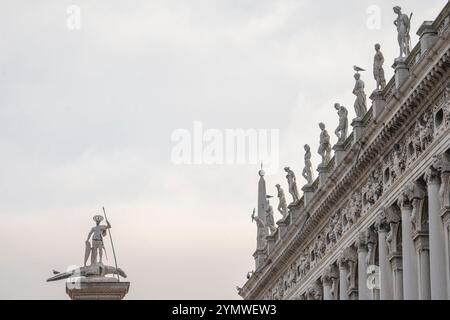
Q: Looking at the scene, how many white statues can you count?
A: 10